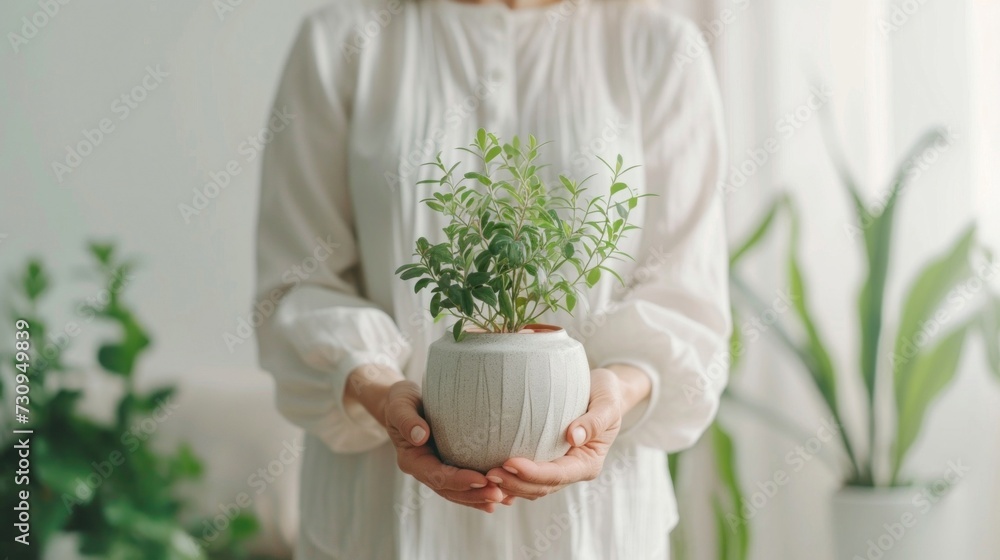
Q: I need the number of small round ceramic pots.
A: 1